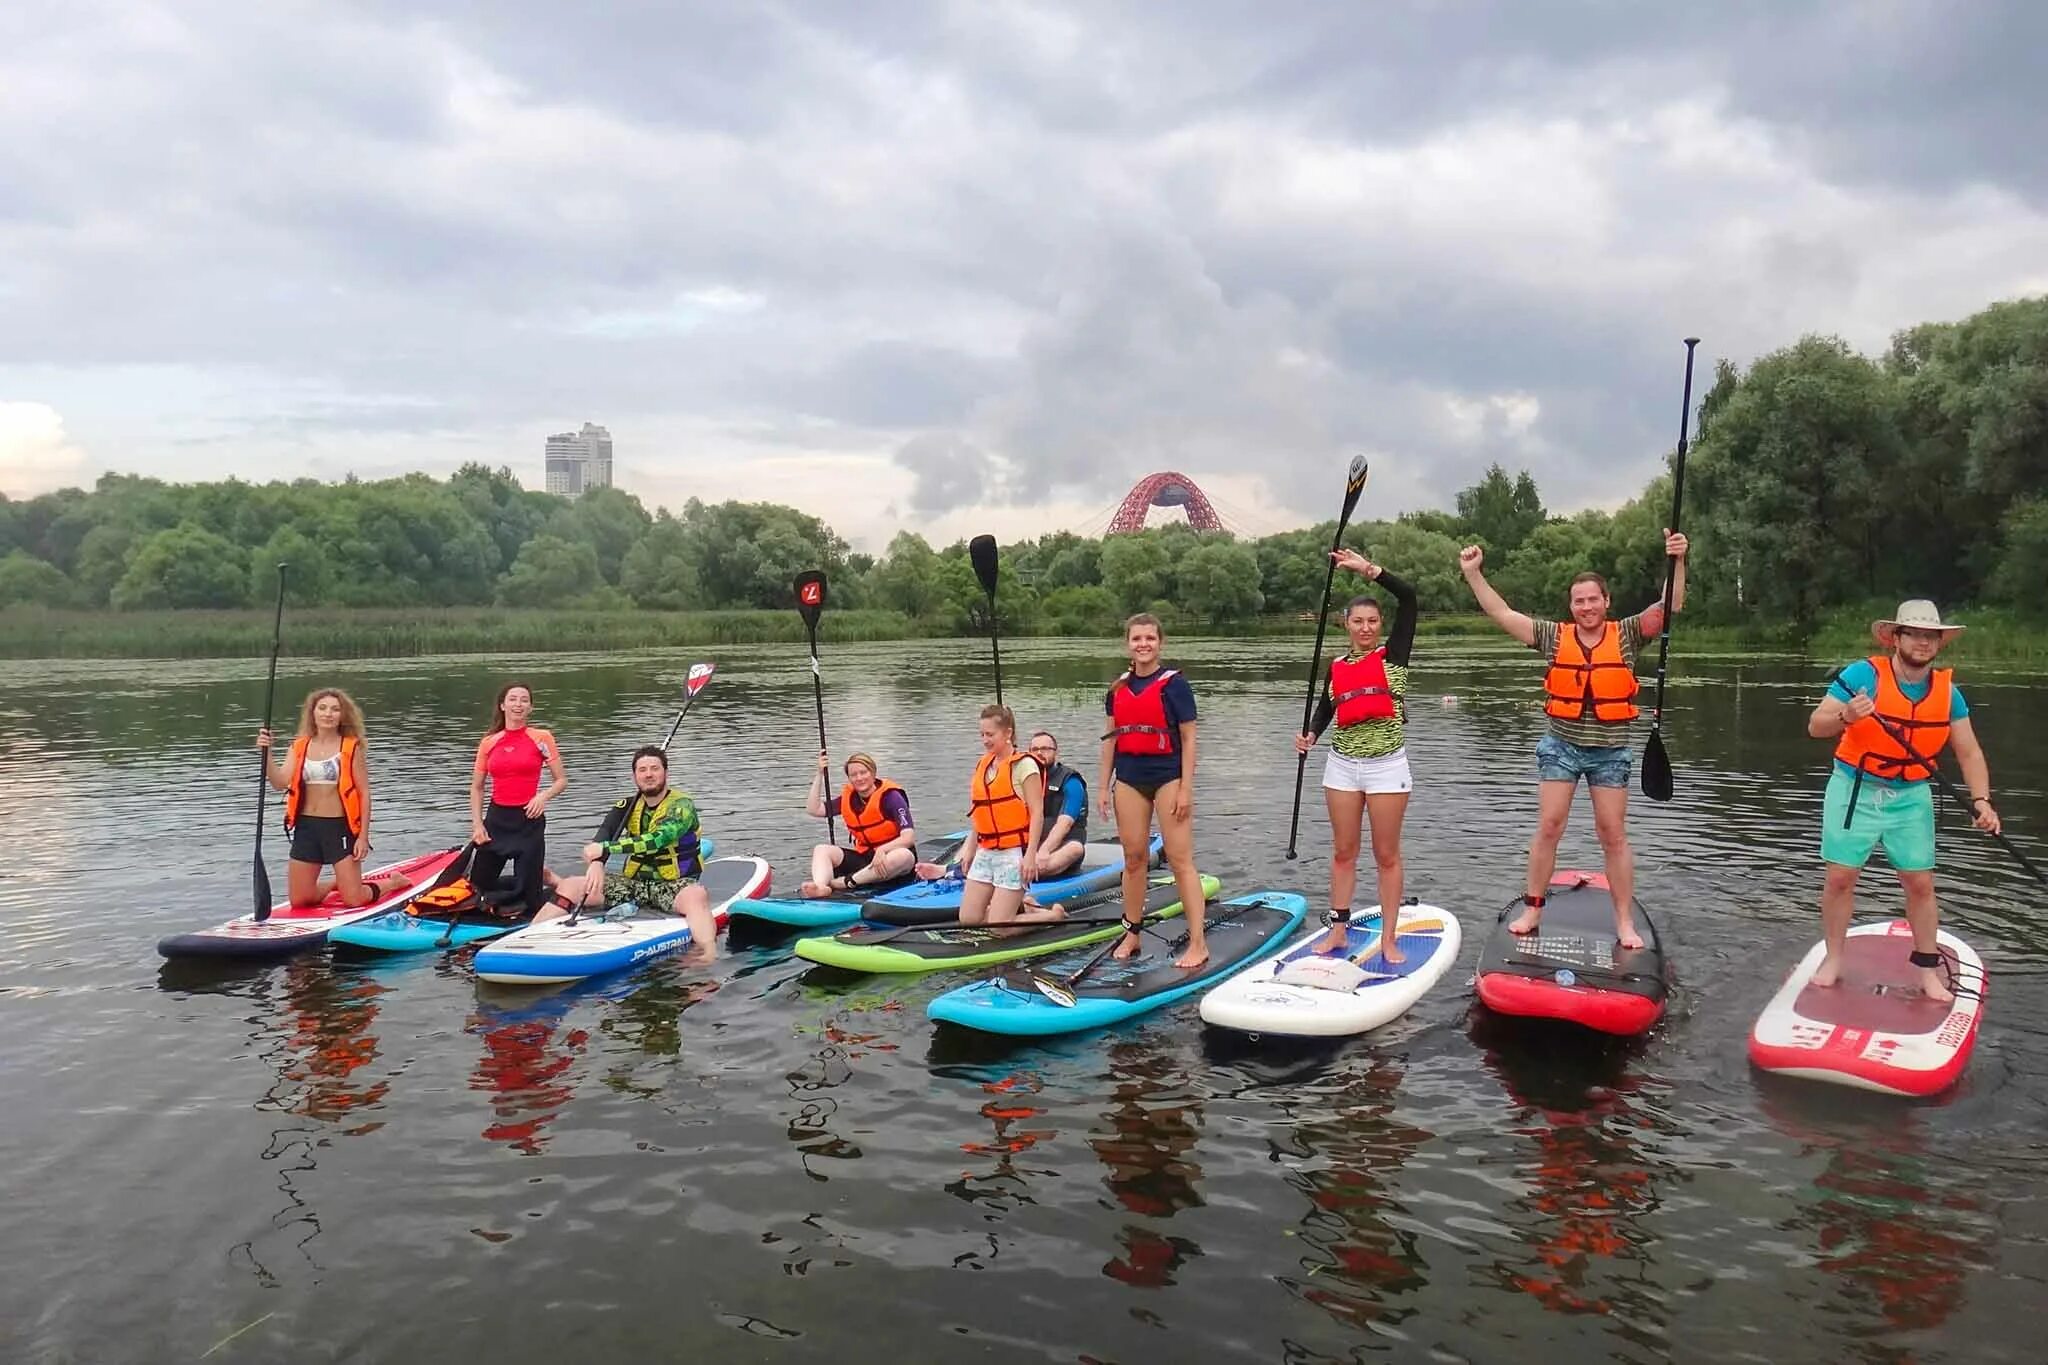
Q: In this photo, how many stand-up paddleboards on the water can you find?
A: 10